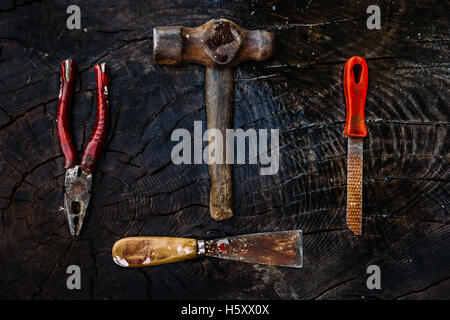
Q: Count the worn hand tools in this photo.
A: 4